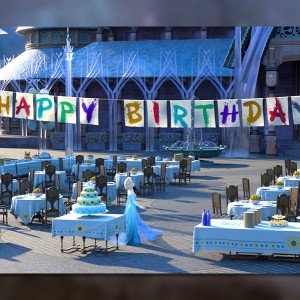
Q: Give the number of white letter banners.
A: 13